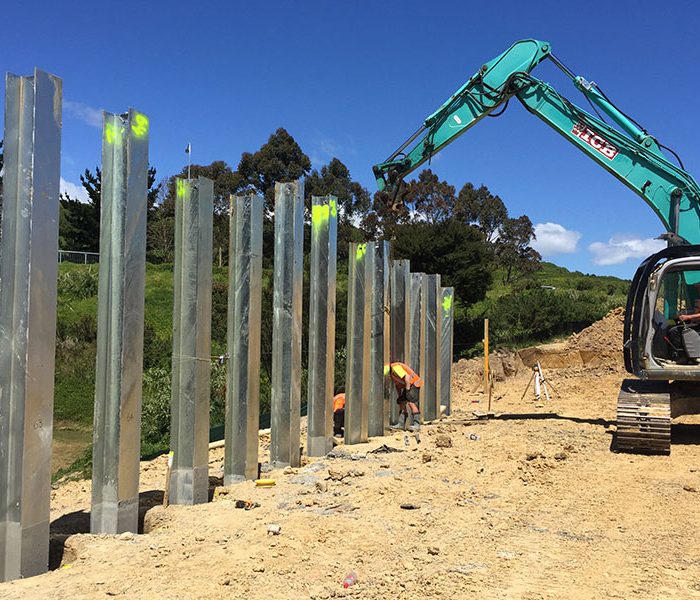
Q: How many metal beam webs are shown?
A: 12